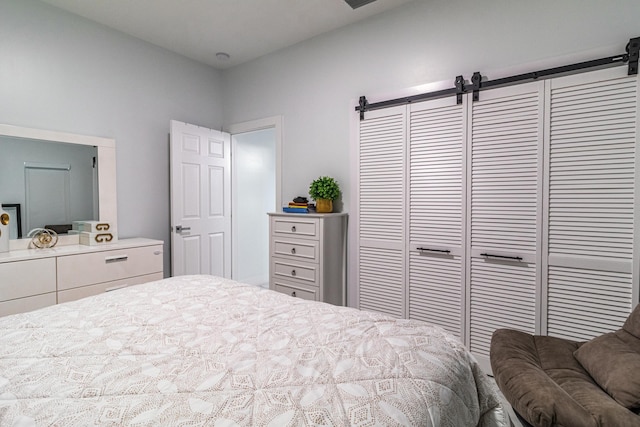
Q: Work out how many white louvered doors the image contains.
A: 4